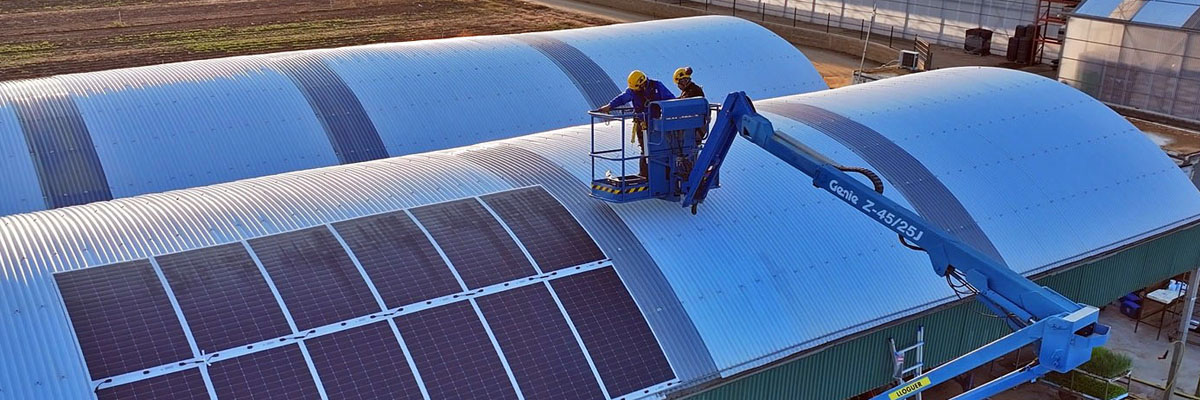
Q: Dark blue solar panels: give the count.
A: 12